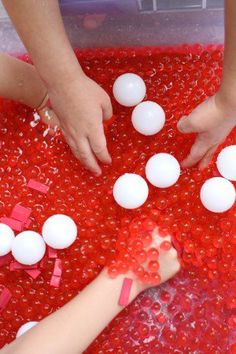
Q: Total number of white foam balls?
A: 10